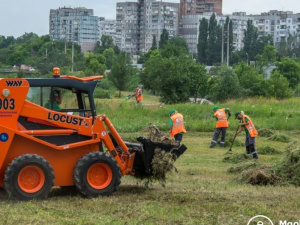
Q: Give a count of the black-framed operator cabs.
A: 1